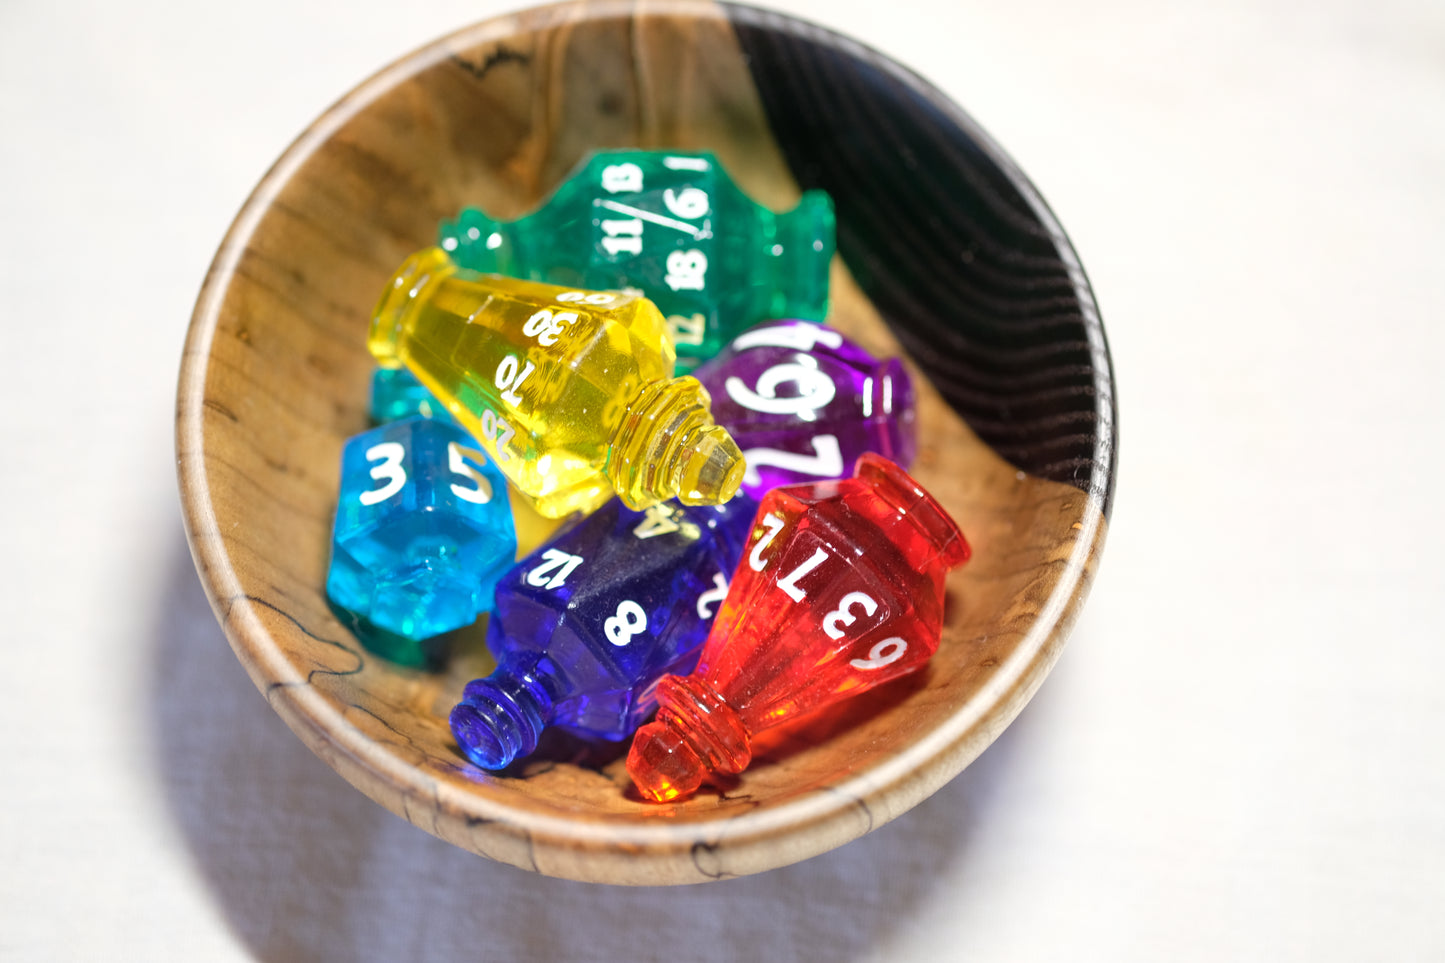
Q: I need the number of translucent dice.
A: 6